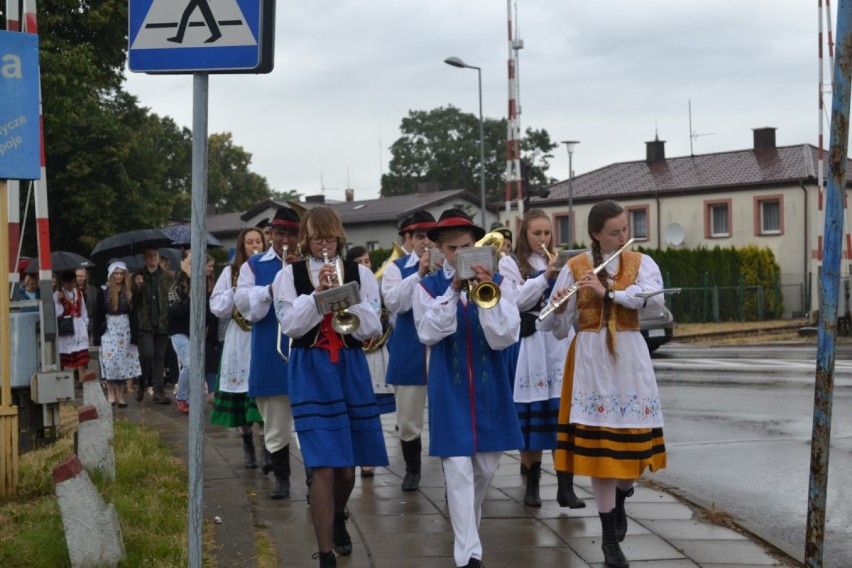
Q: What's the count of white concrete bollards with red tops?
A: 3